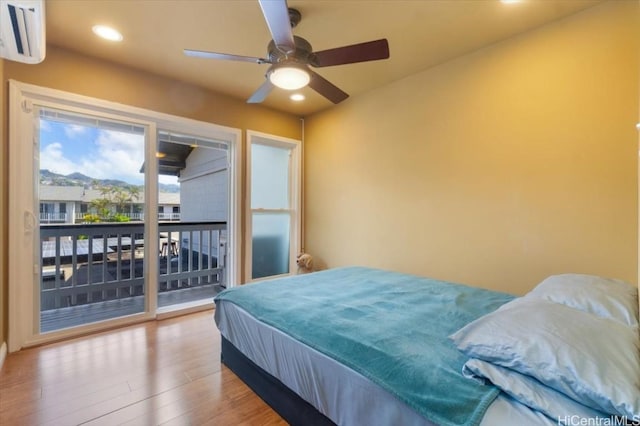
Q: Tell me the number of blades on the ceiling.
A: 5